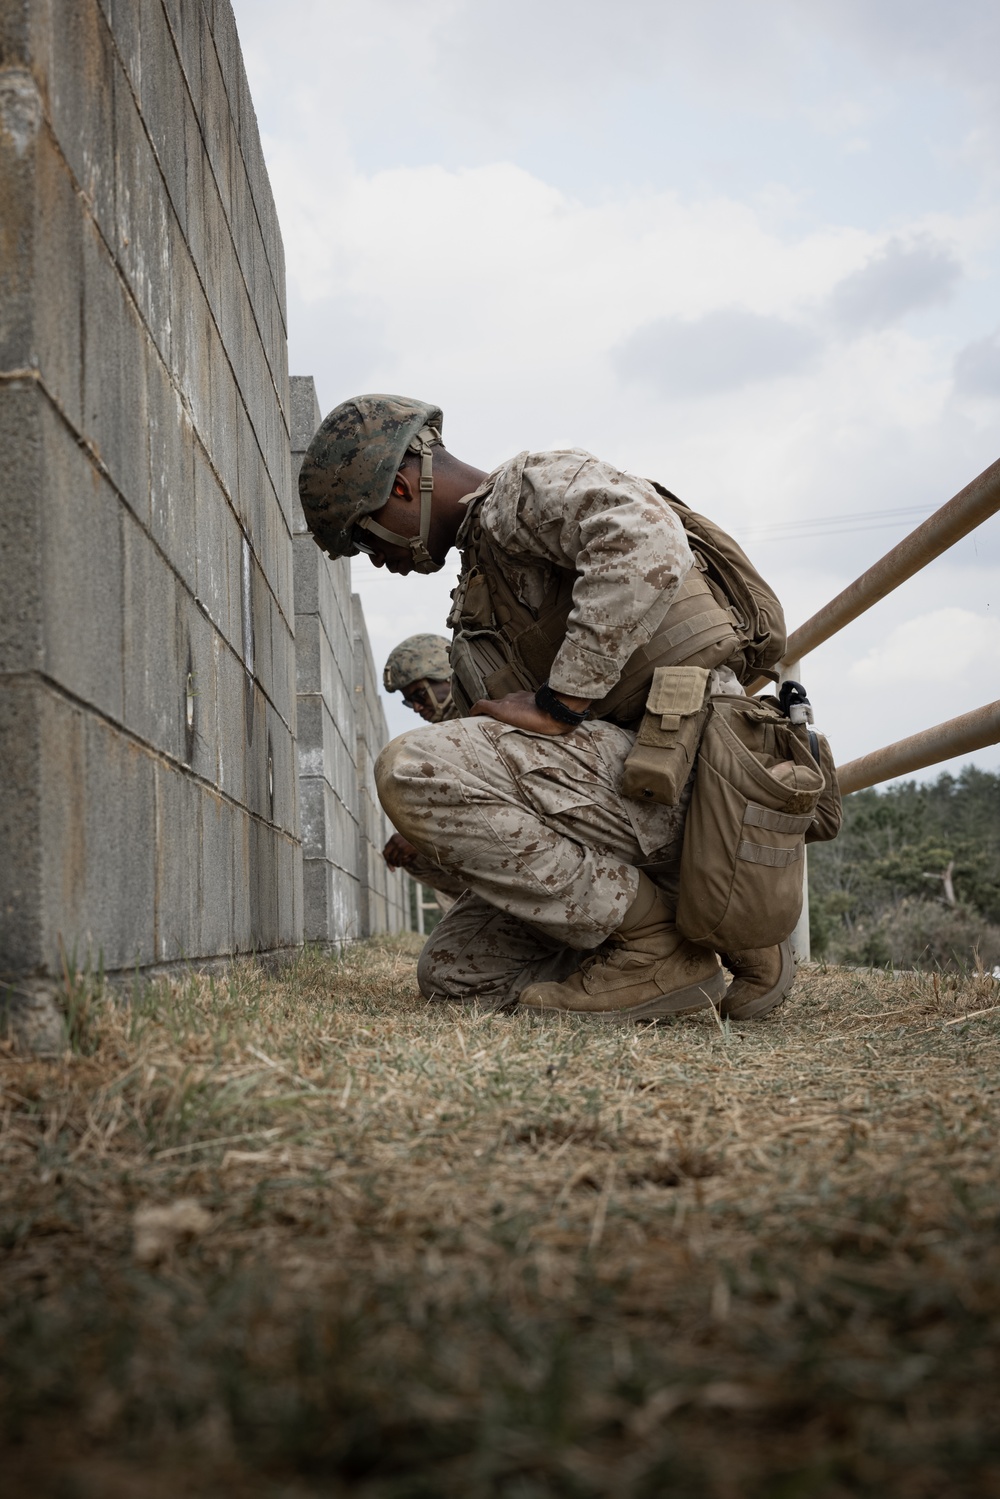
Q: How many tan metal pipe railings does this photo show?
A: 2